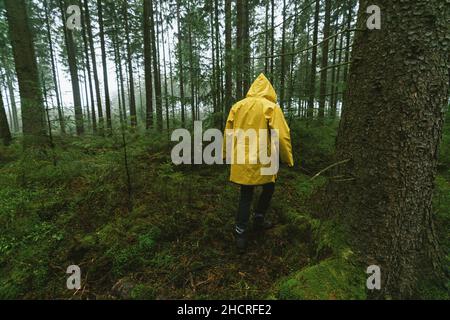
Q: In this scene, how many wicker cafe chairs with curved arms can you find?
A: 0